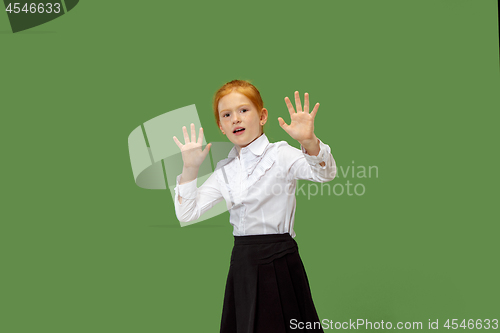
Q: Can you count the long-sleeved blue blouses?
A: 0